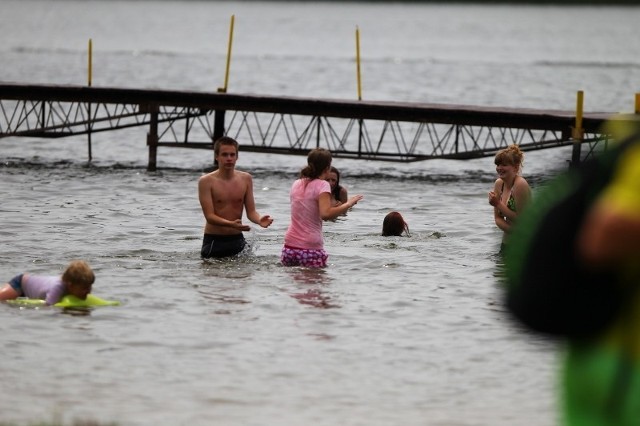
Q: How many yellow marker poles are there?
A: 5